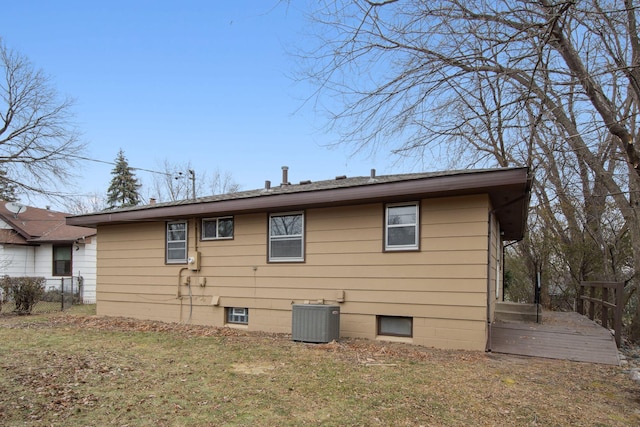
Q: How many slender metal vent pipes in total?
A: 3